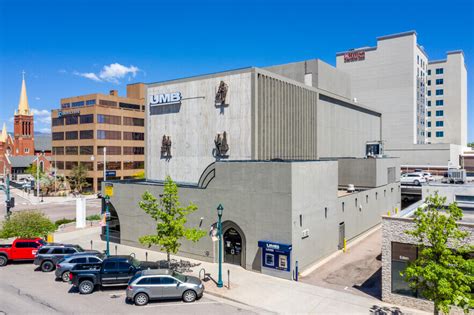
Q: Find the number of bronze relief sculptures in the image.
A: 3